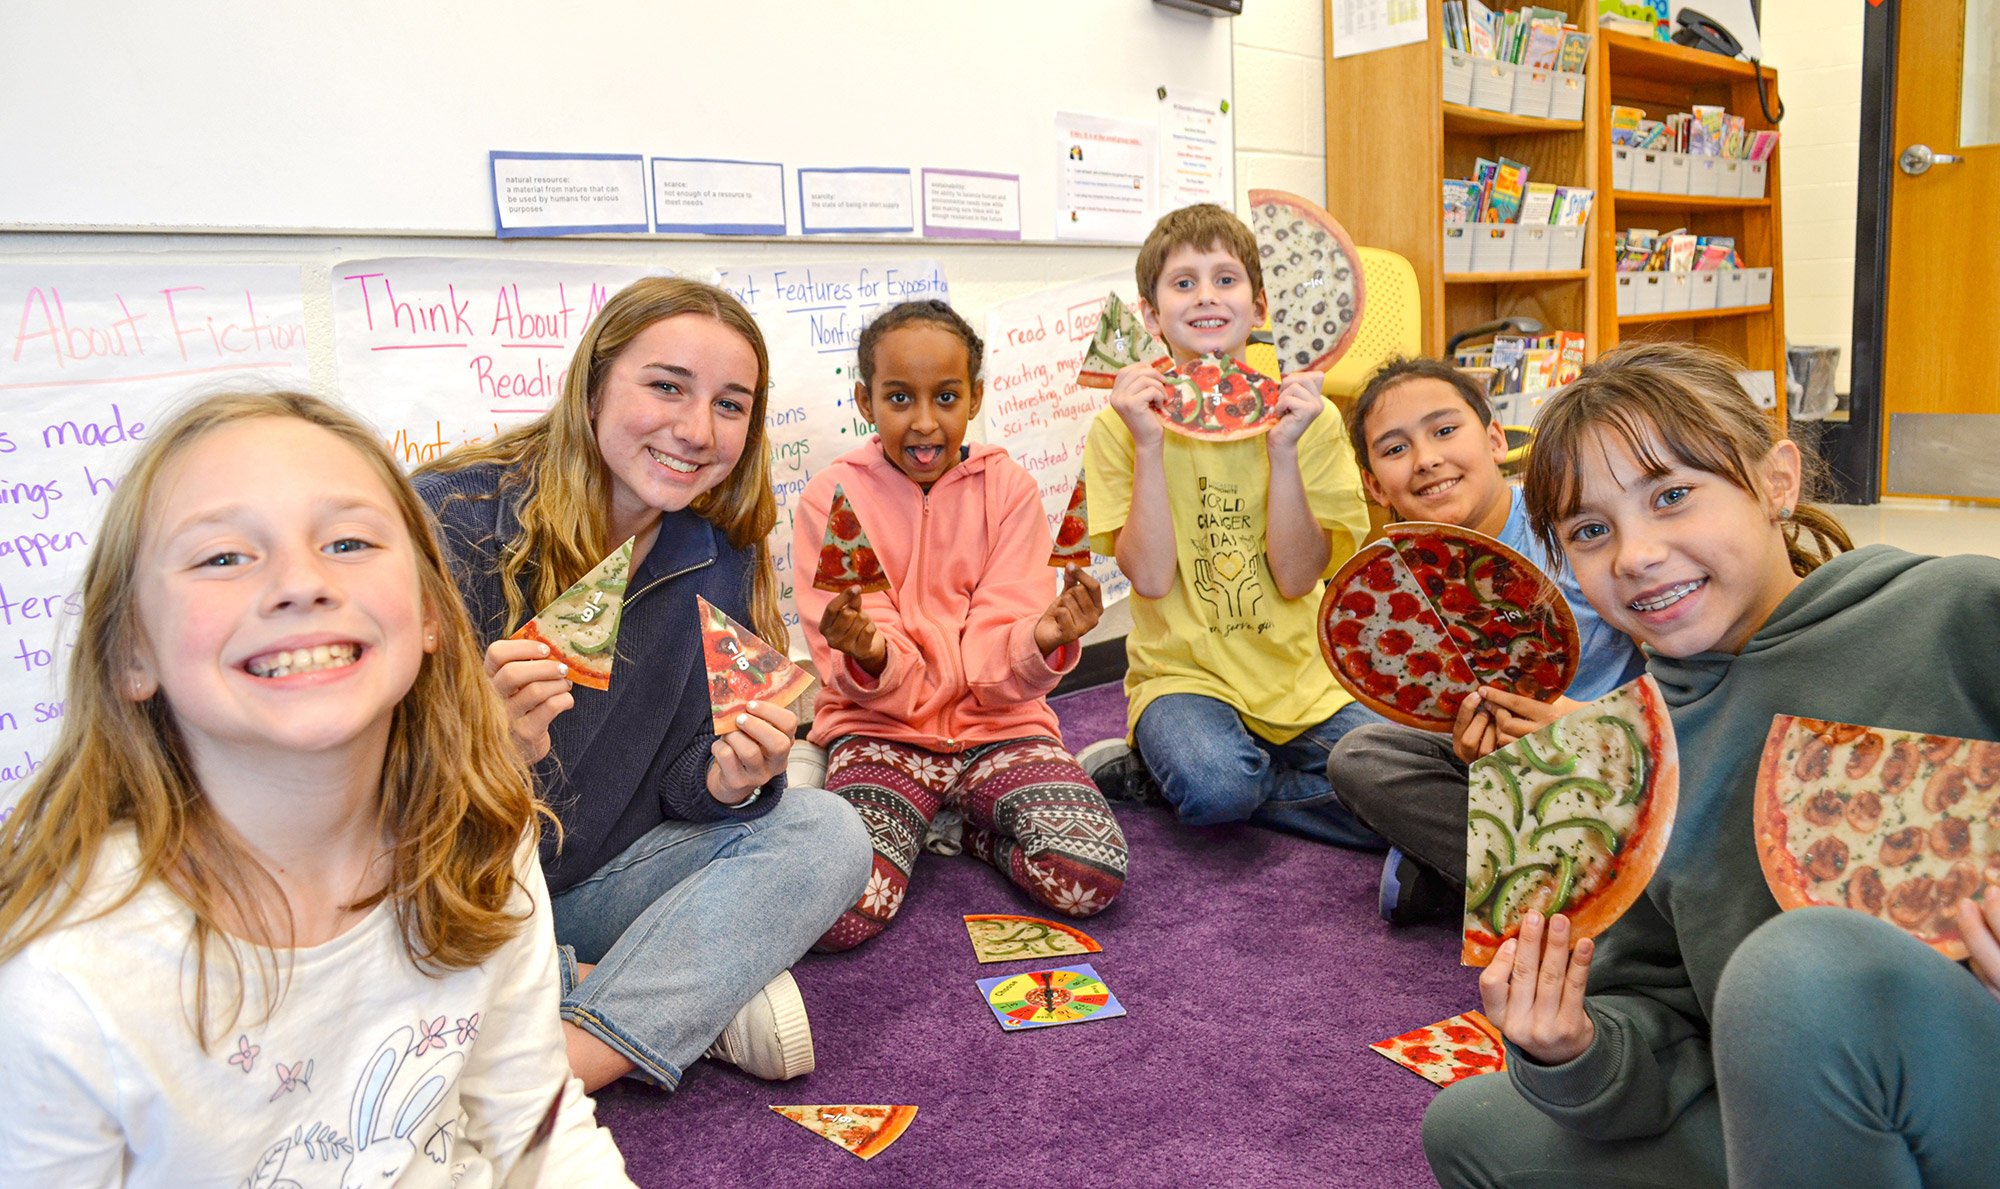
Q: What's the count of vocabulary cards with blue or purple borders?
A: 4